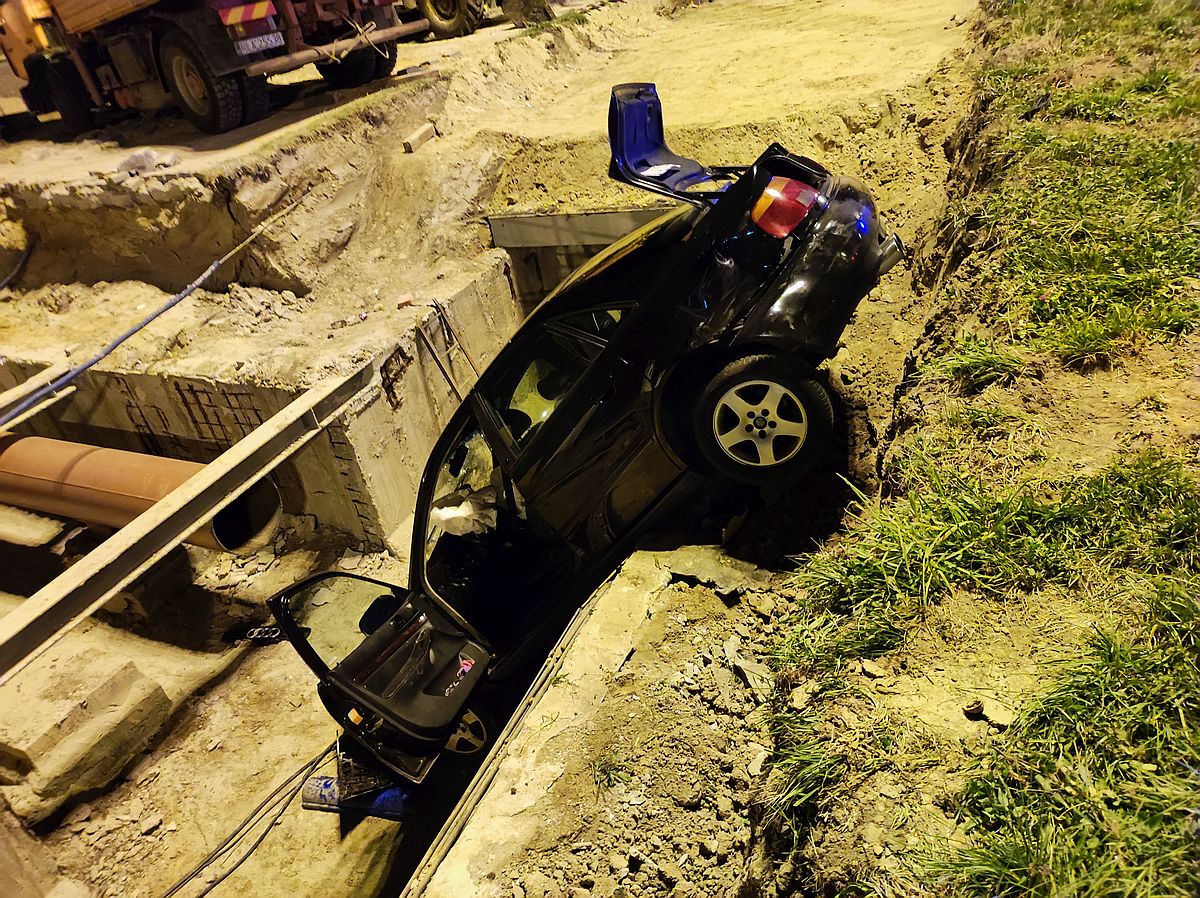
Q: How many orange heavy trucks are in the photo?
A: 1